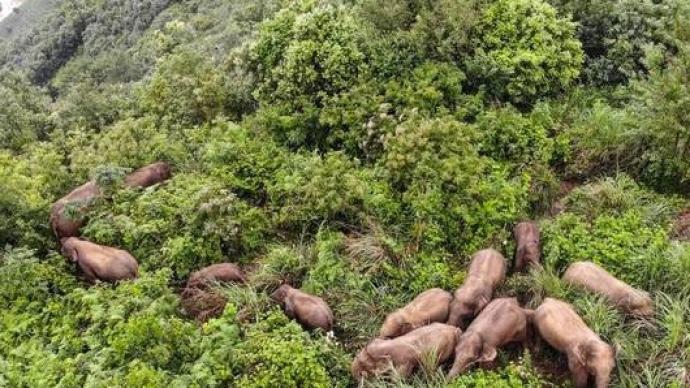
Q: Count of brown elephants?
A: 12